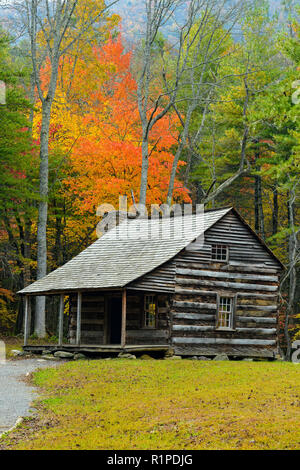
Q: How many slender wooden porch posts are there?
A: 4